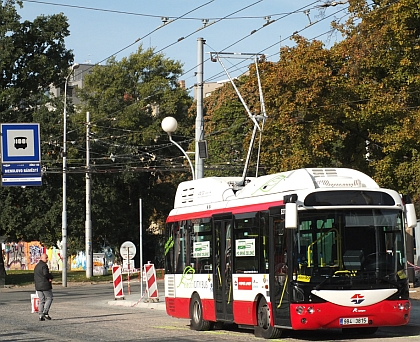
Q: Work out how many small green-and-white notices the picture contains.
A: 2